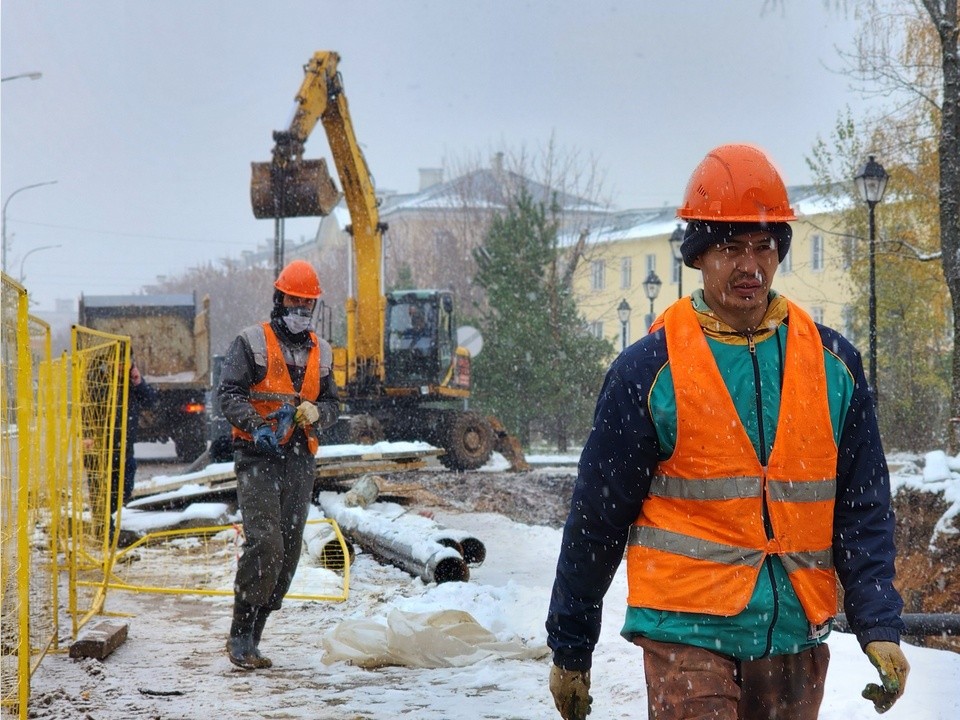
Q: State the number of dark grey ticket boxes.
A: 0